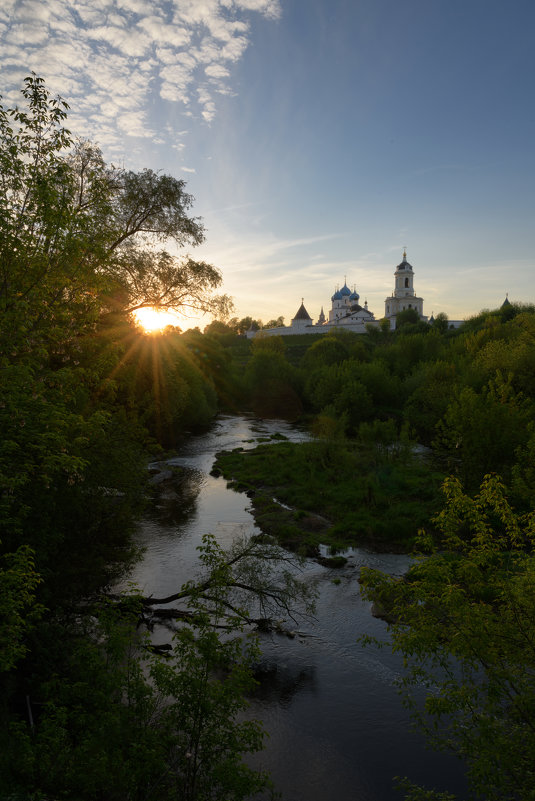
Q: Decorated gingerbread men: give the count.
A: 0